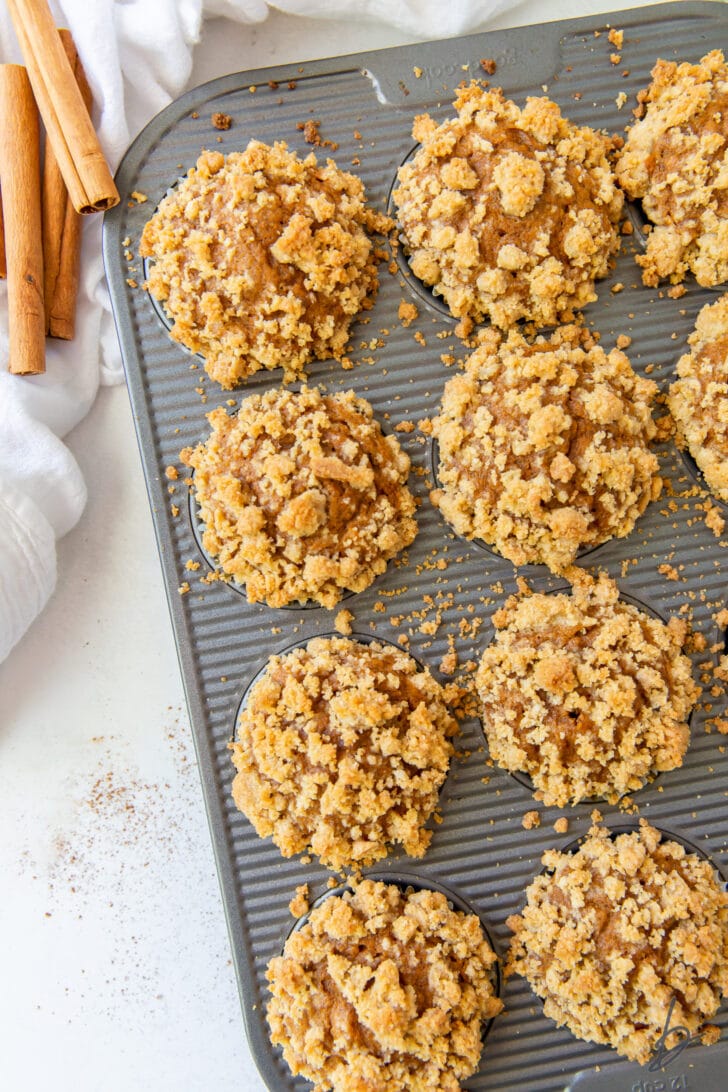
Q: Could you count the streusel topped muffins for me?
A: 10